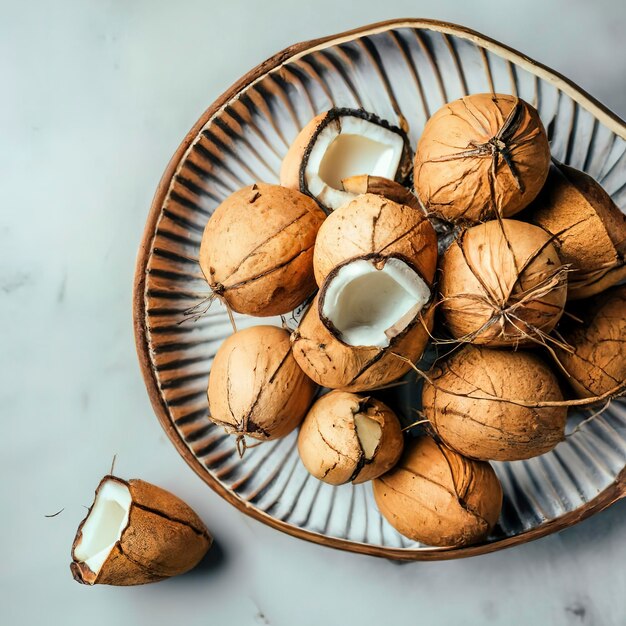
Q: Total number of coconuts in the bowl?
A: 12